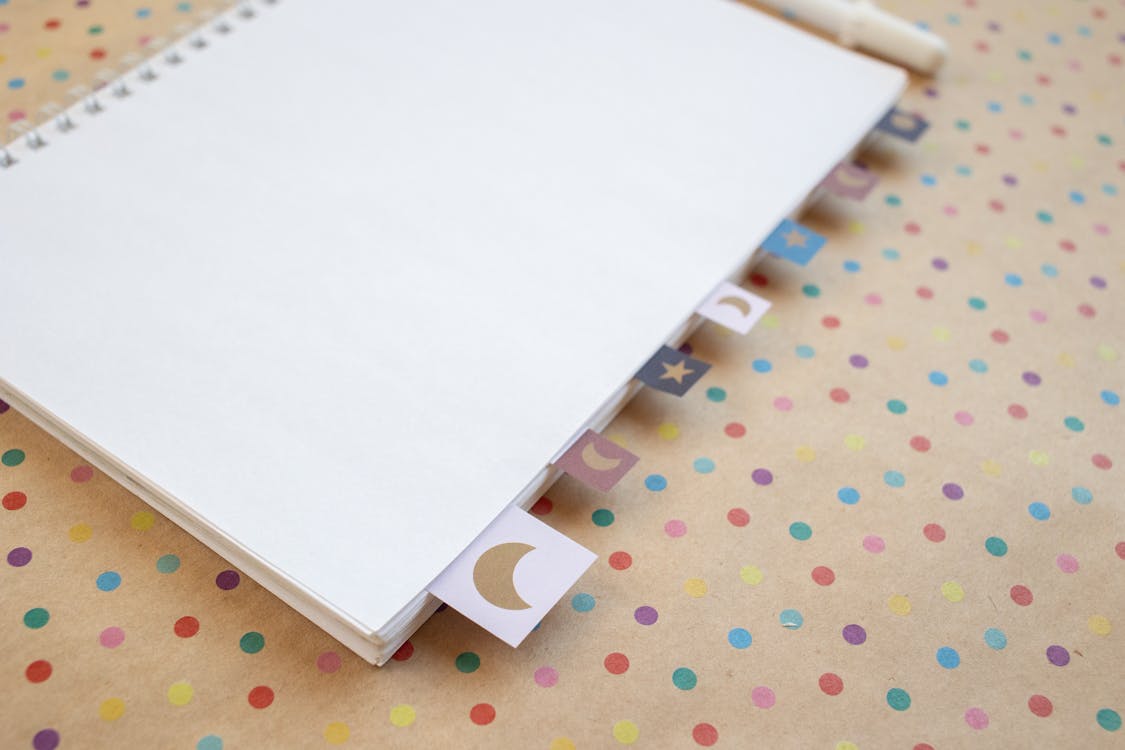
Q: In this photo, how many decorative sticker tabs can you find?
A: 7